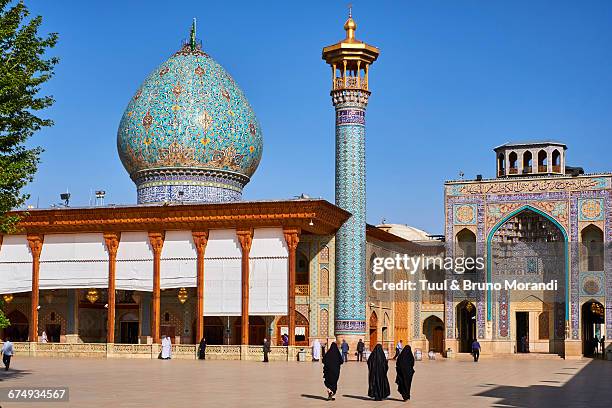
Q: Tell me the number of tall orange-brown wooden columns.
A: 6